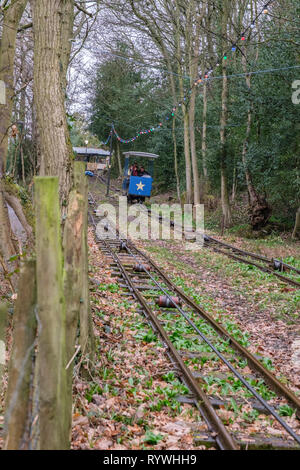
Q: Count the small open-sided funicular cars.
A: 1